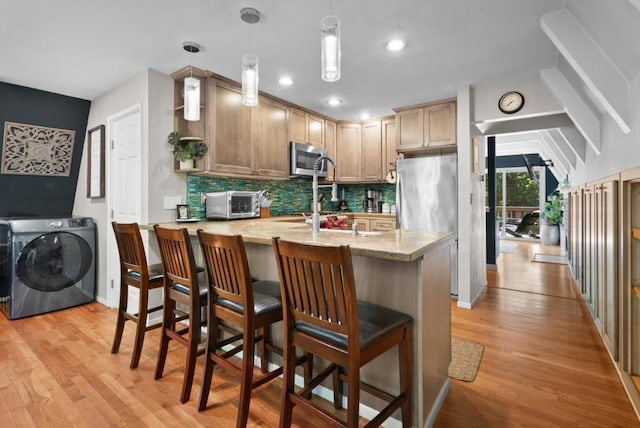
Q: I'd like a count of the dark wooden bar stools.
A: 4